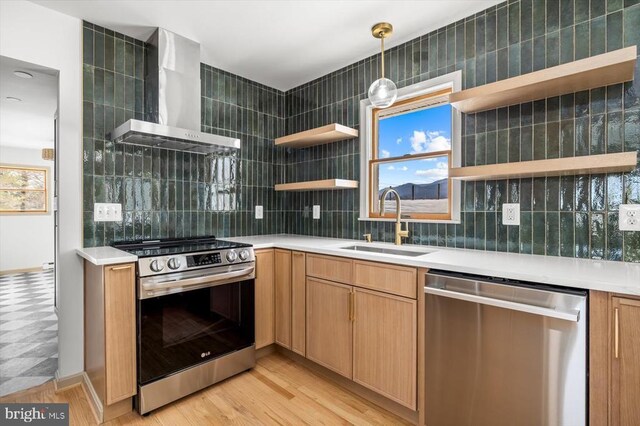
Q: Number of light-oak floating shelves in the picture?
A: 4